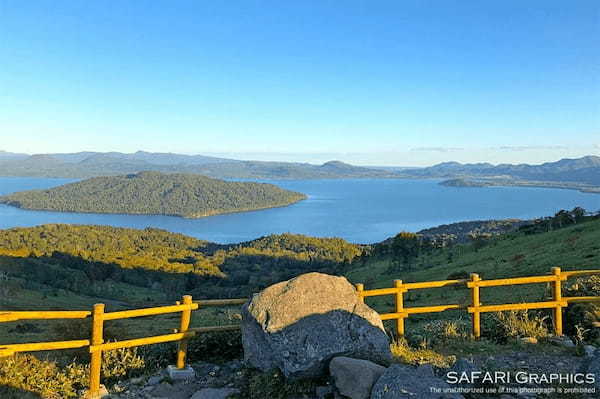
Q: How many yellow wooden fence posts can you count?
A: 6